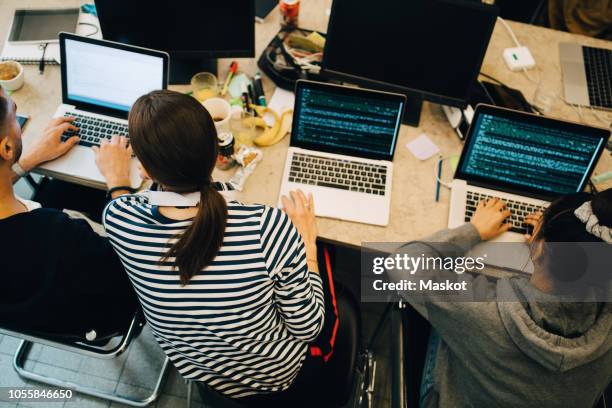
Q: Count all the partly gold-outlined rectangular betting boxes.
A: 0